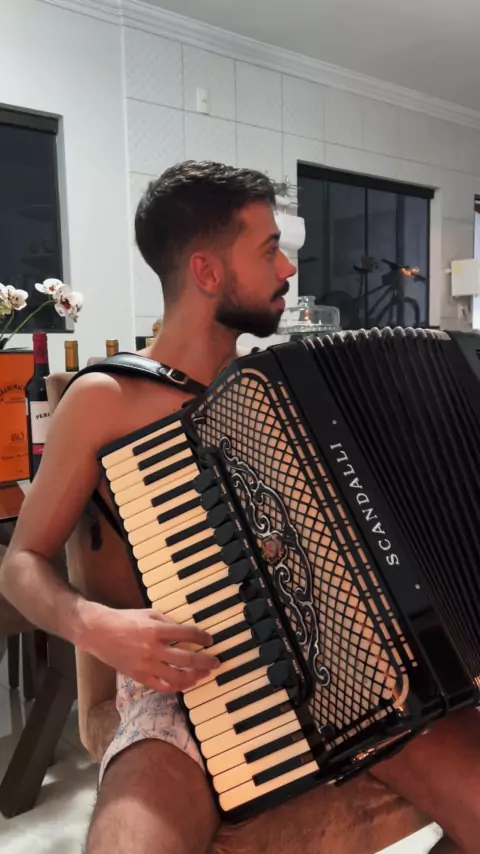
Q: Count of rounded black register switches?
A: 11